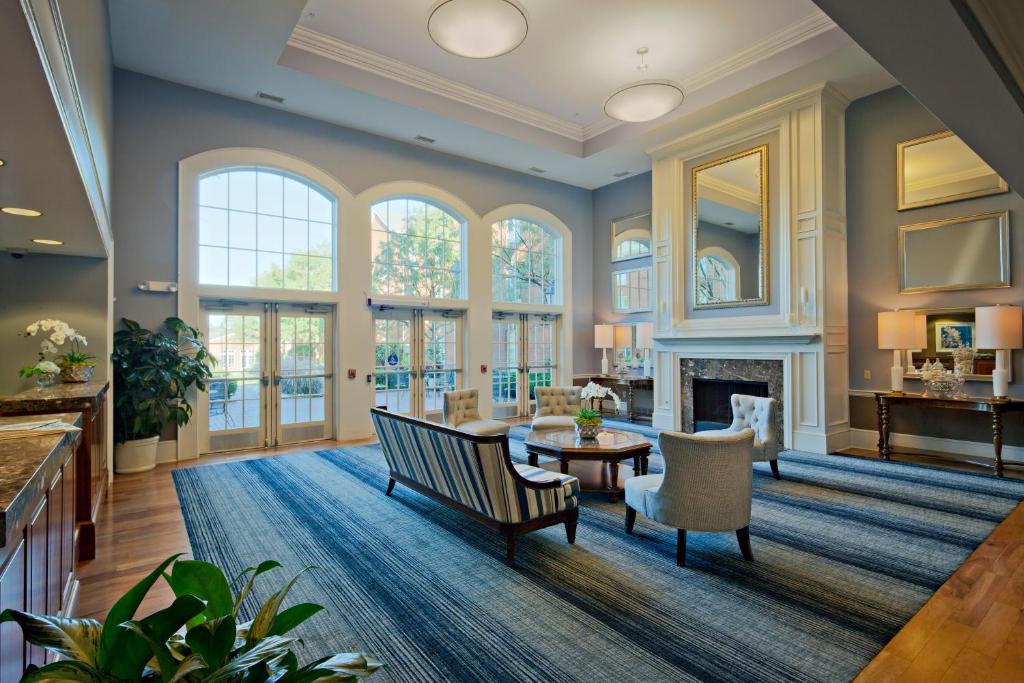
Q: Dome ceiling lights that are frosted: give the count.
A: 2